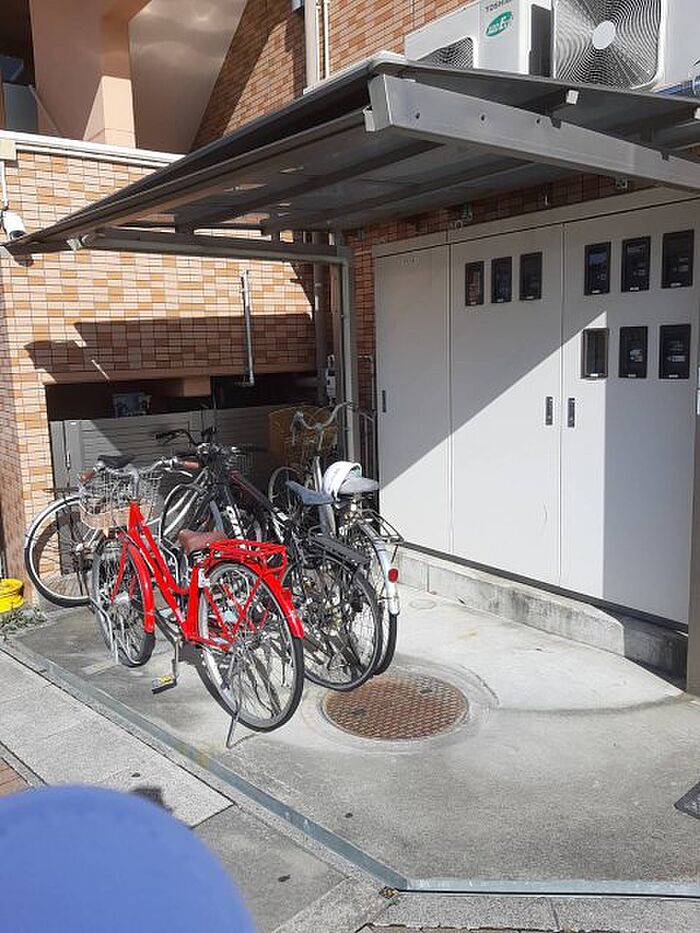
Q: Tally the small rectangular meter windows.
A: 9